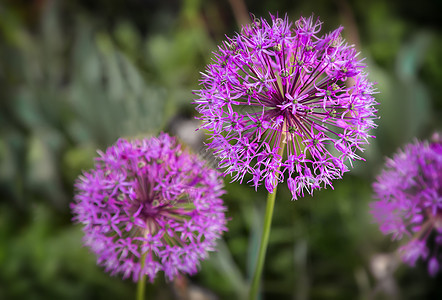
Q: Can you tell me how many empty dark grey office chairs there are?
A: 0